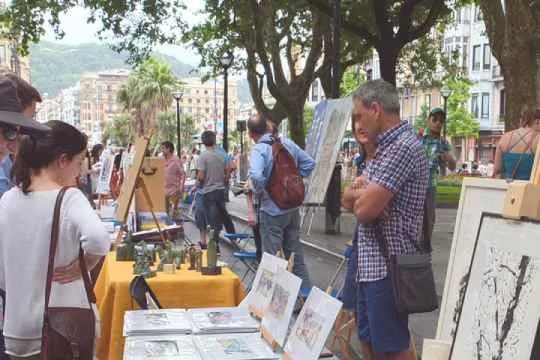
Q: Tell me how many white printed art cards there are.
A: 7